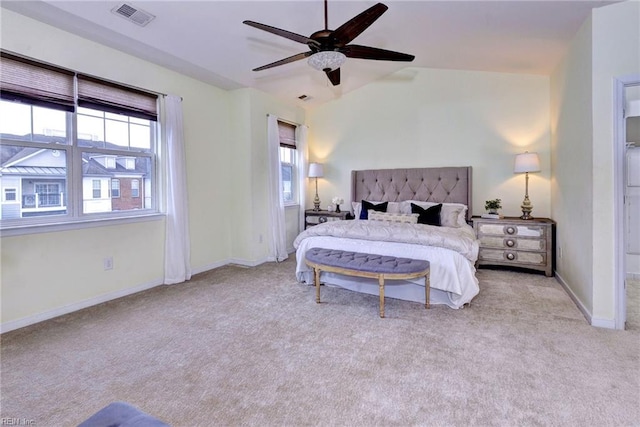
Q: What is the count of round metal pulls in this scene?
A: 4